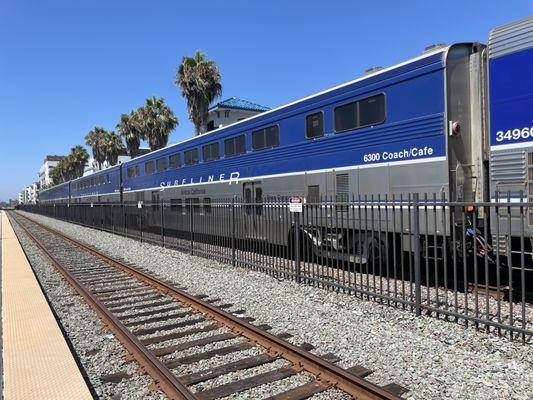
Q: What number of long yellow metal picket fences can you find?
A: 0